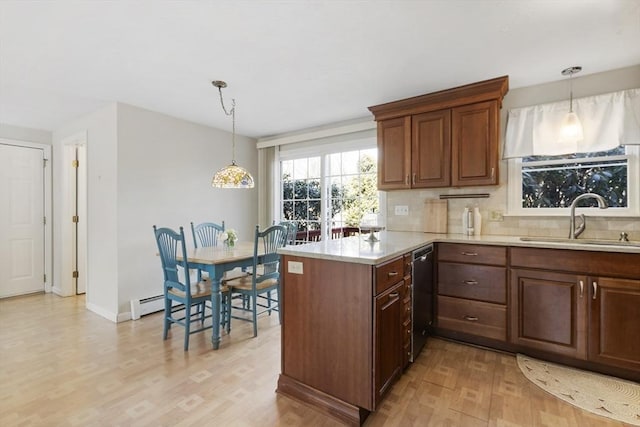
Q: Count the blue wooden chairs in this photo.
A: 4